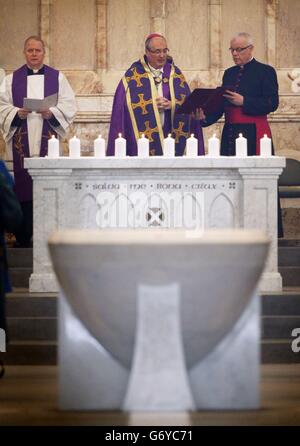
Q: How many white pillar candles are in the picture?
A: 10